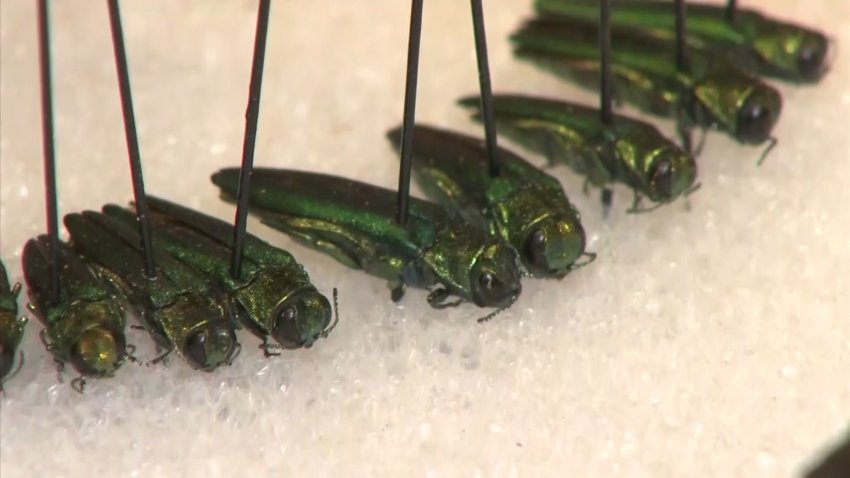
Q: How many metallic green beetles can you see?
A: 9